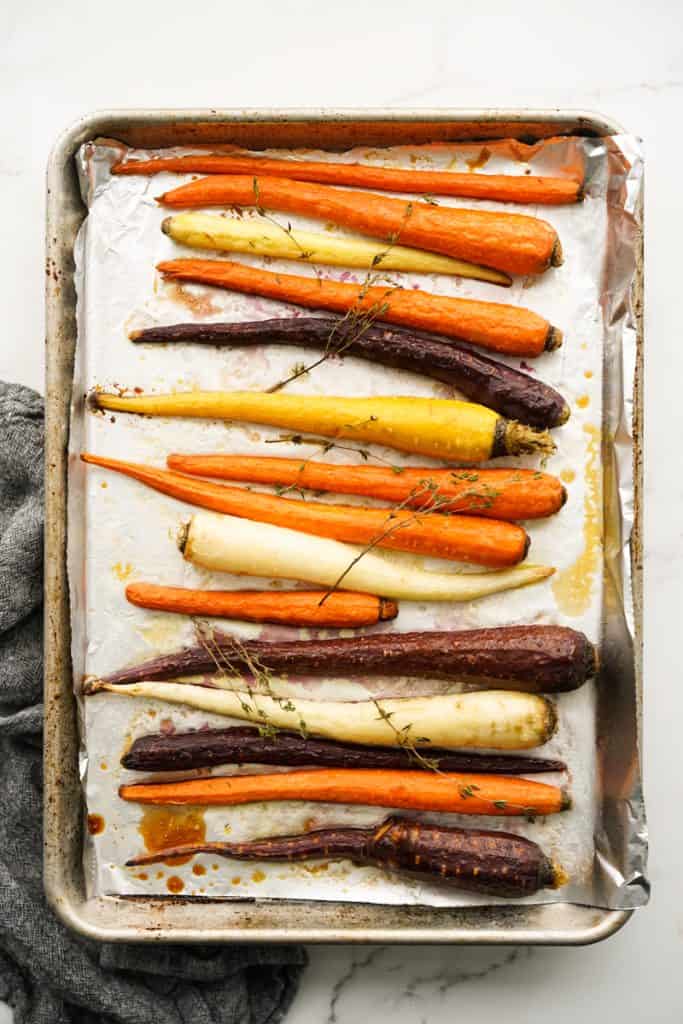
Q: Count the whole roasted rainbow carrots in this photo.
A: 15